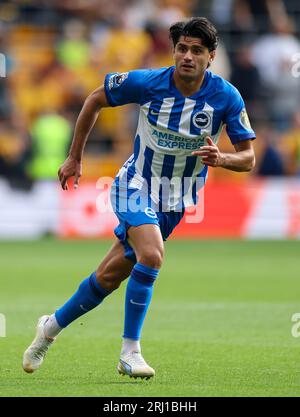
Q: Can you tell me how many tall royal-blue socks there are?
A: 2